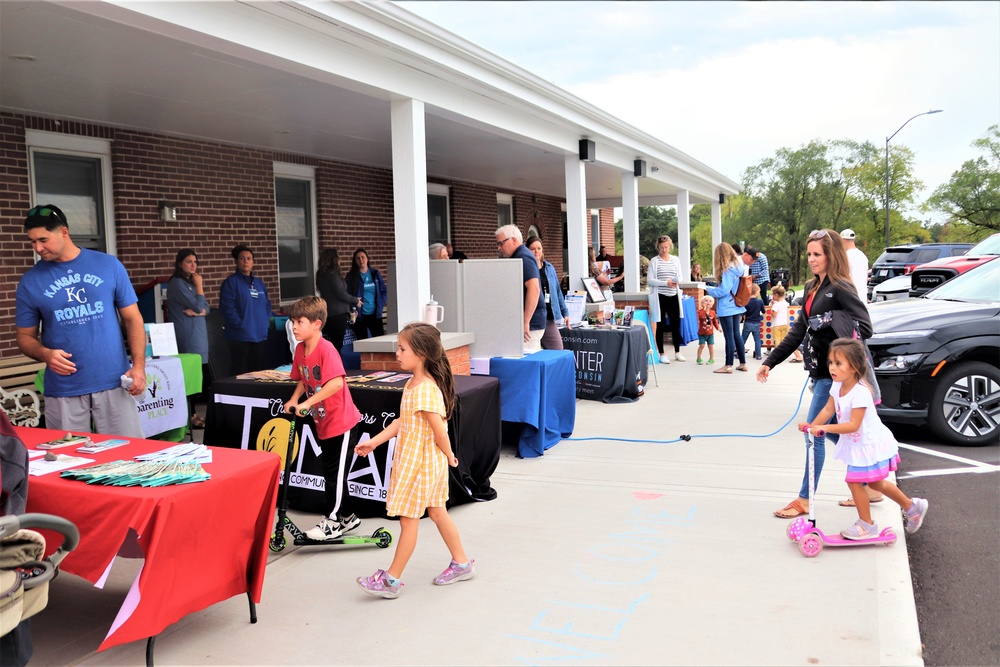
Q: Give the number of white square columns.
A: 5